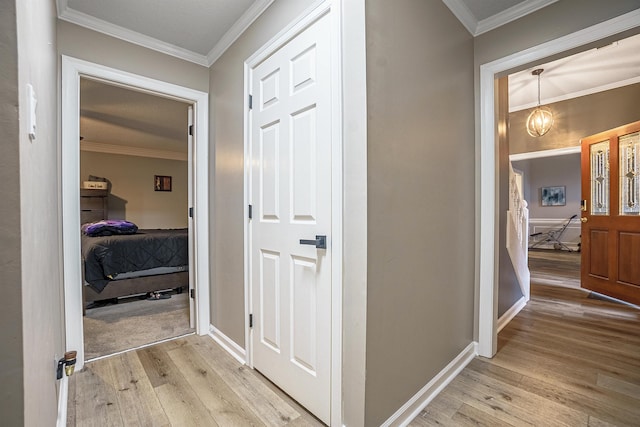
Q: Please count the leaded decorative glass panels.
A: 2